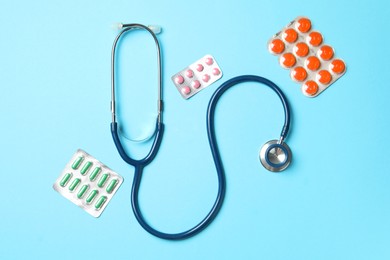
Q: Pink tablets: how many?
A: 8